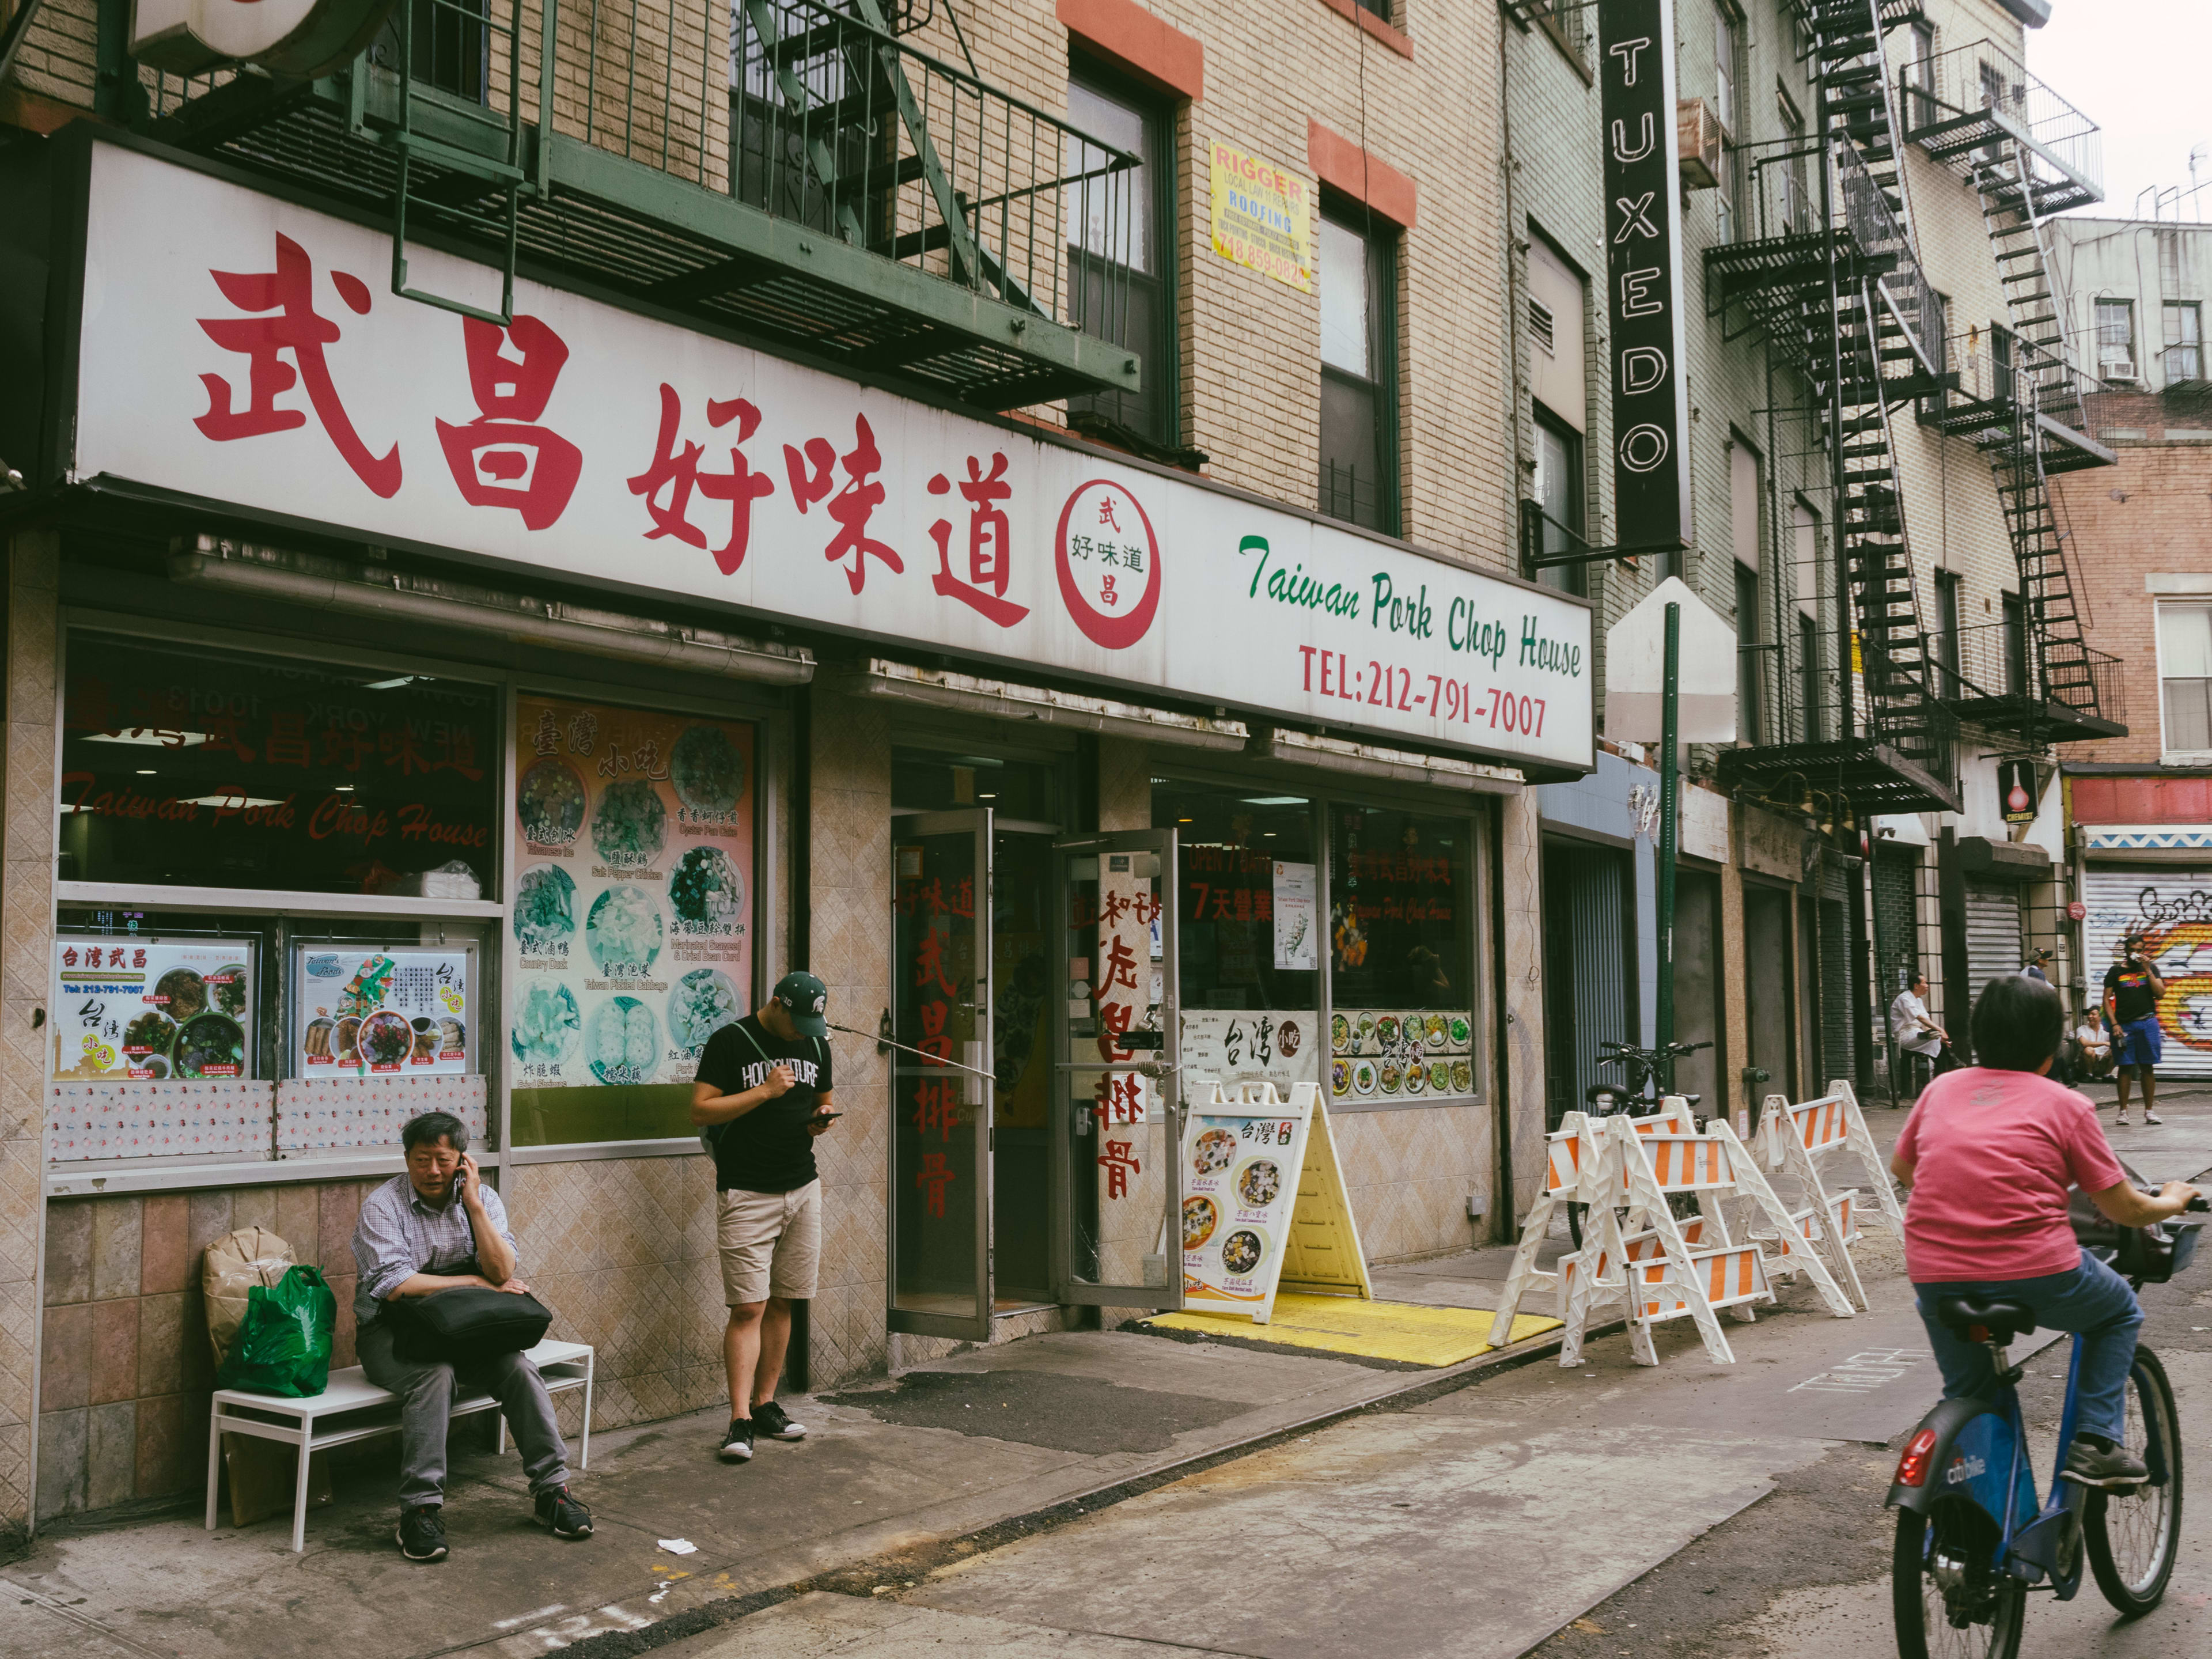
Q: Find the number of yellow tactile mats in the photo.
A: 1